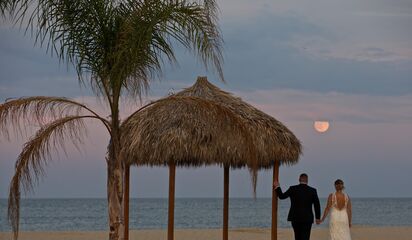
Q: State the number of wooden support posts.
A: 4